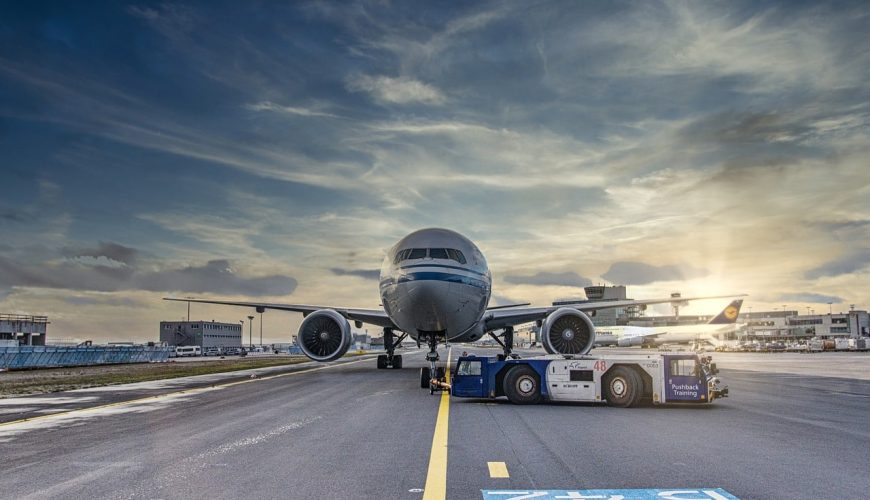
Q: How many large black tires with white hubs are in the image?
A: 2